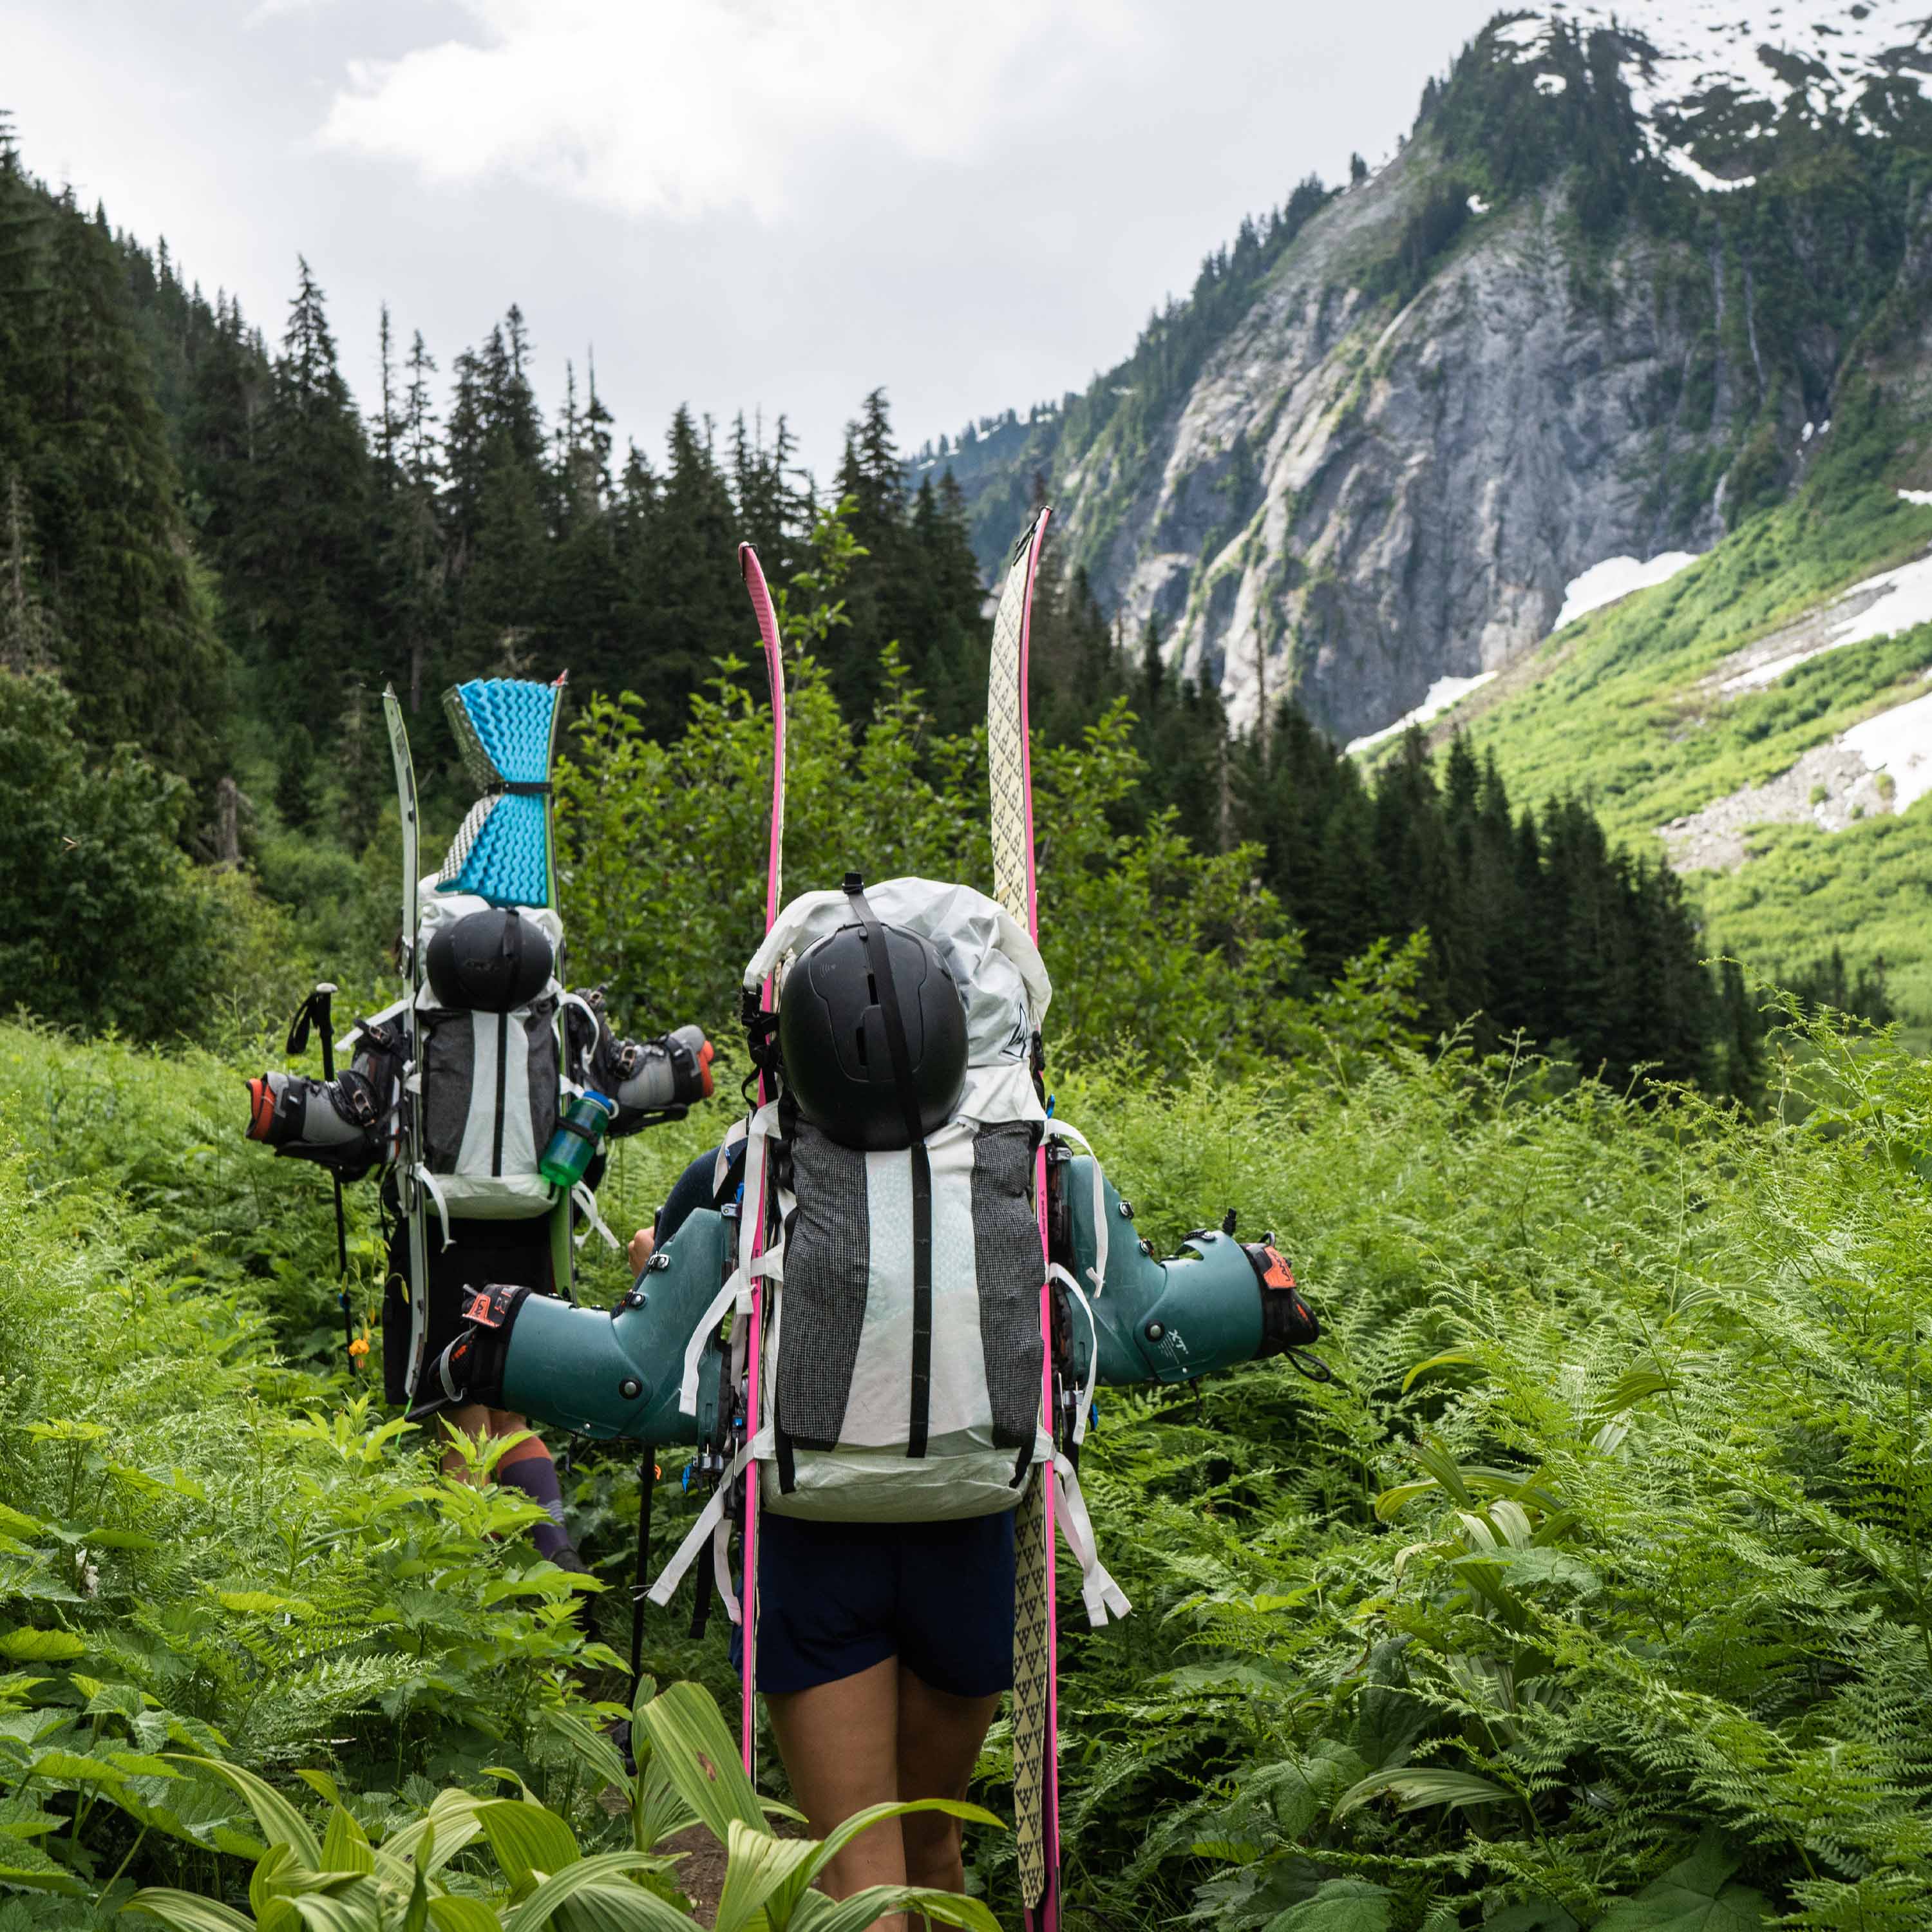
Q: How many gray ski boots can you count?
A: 2